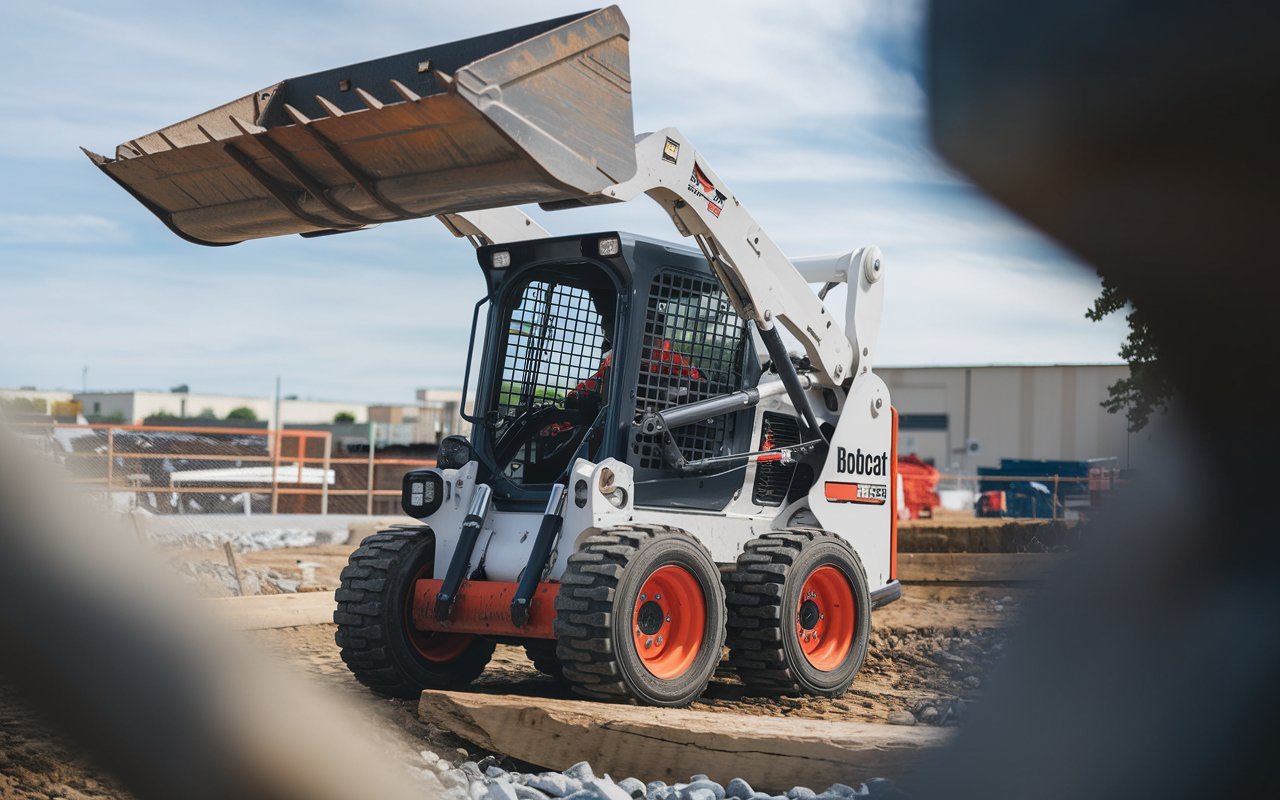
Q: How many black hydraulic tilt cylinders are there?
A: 2